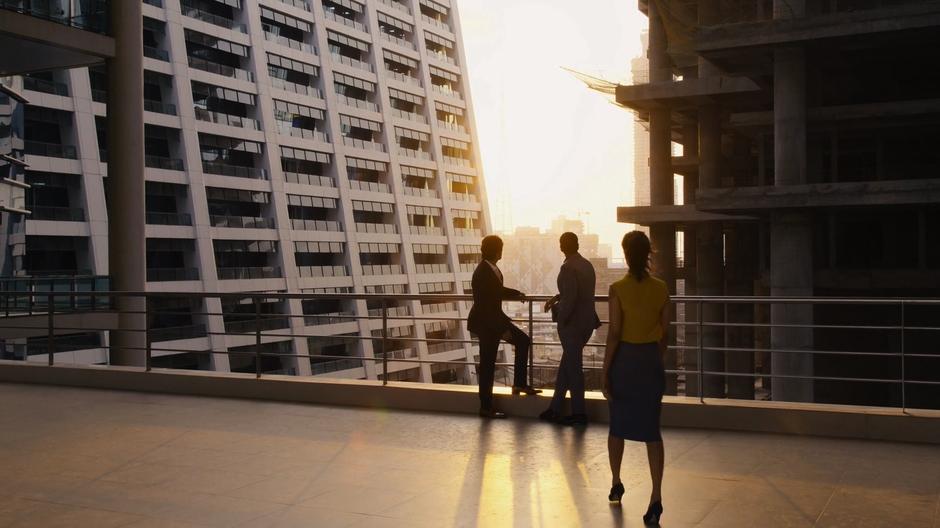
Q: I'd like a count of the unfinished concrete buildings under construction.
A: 1